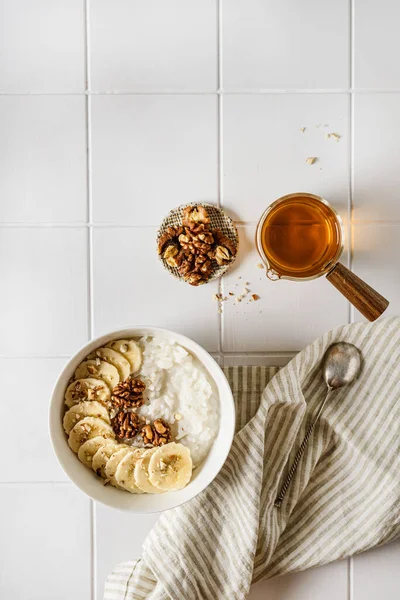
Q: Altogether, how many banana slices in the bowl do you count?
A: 12